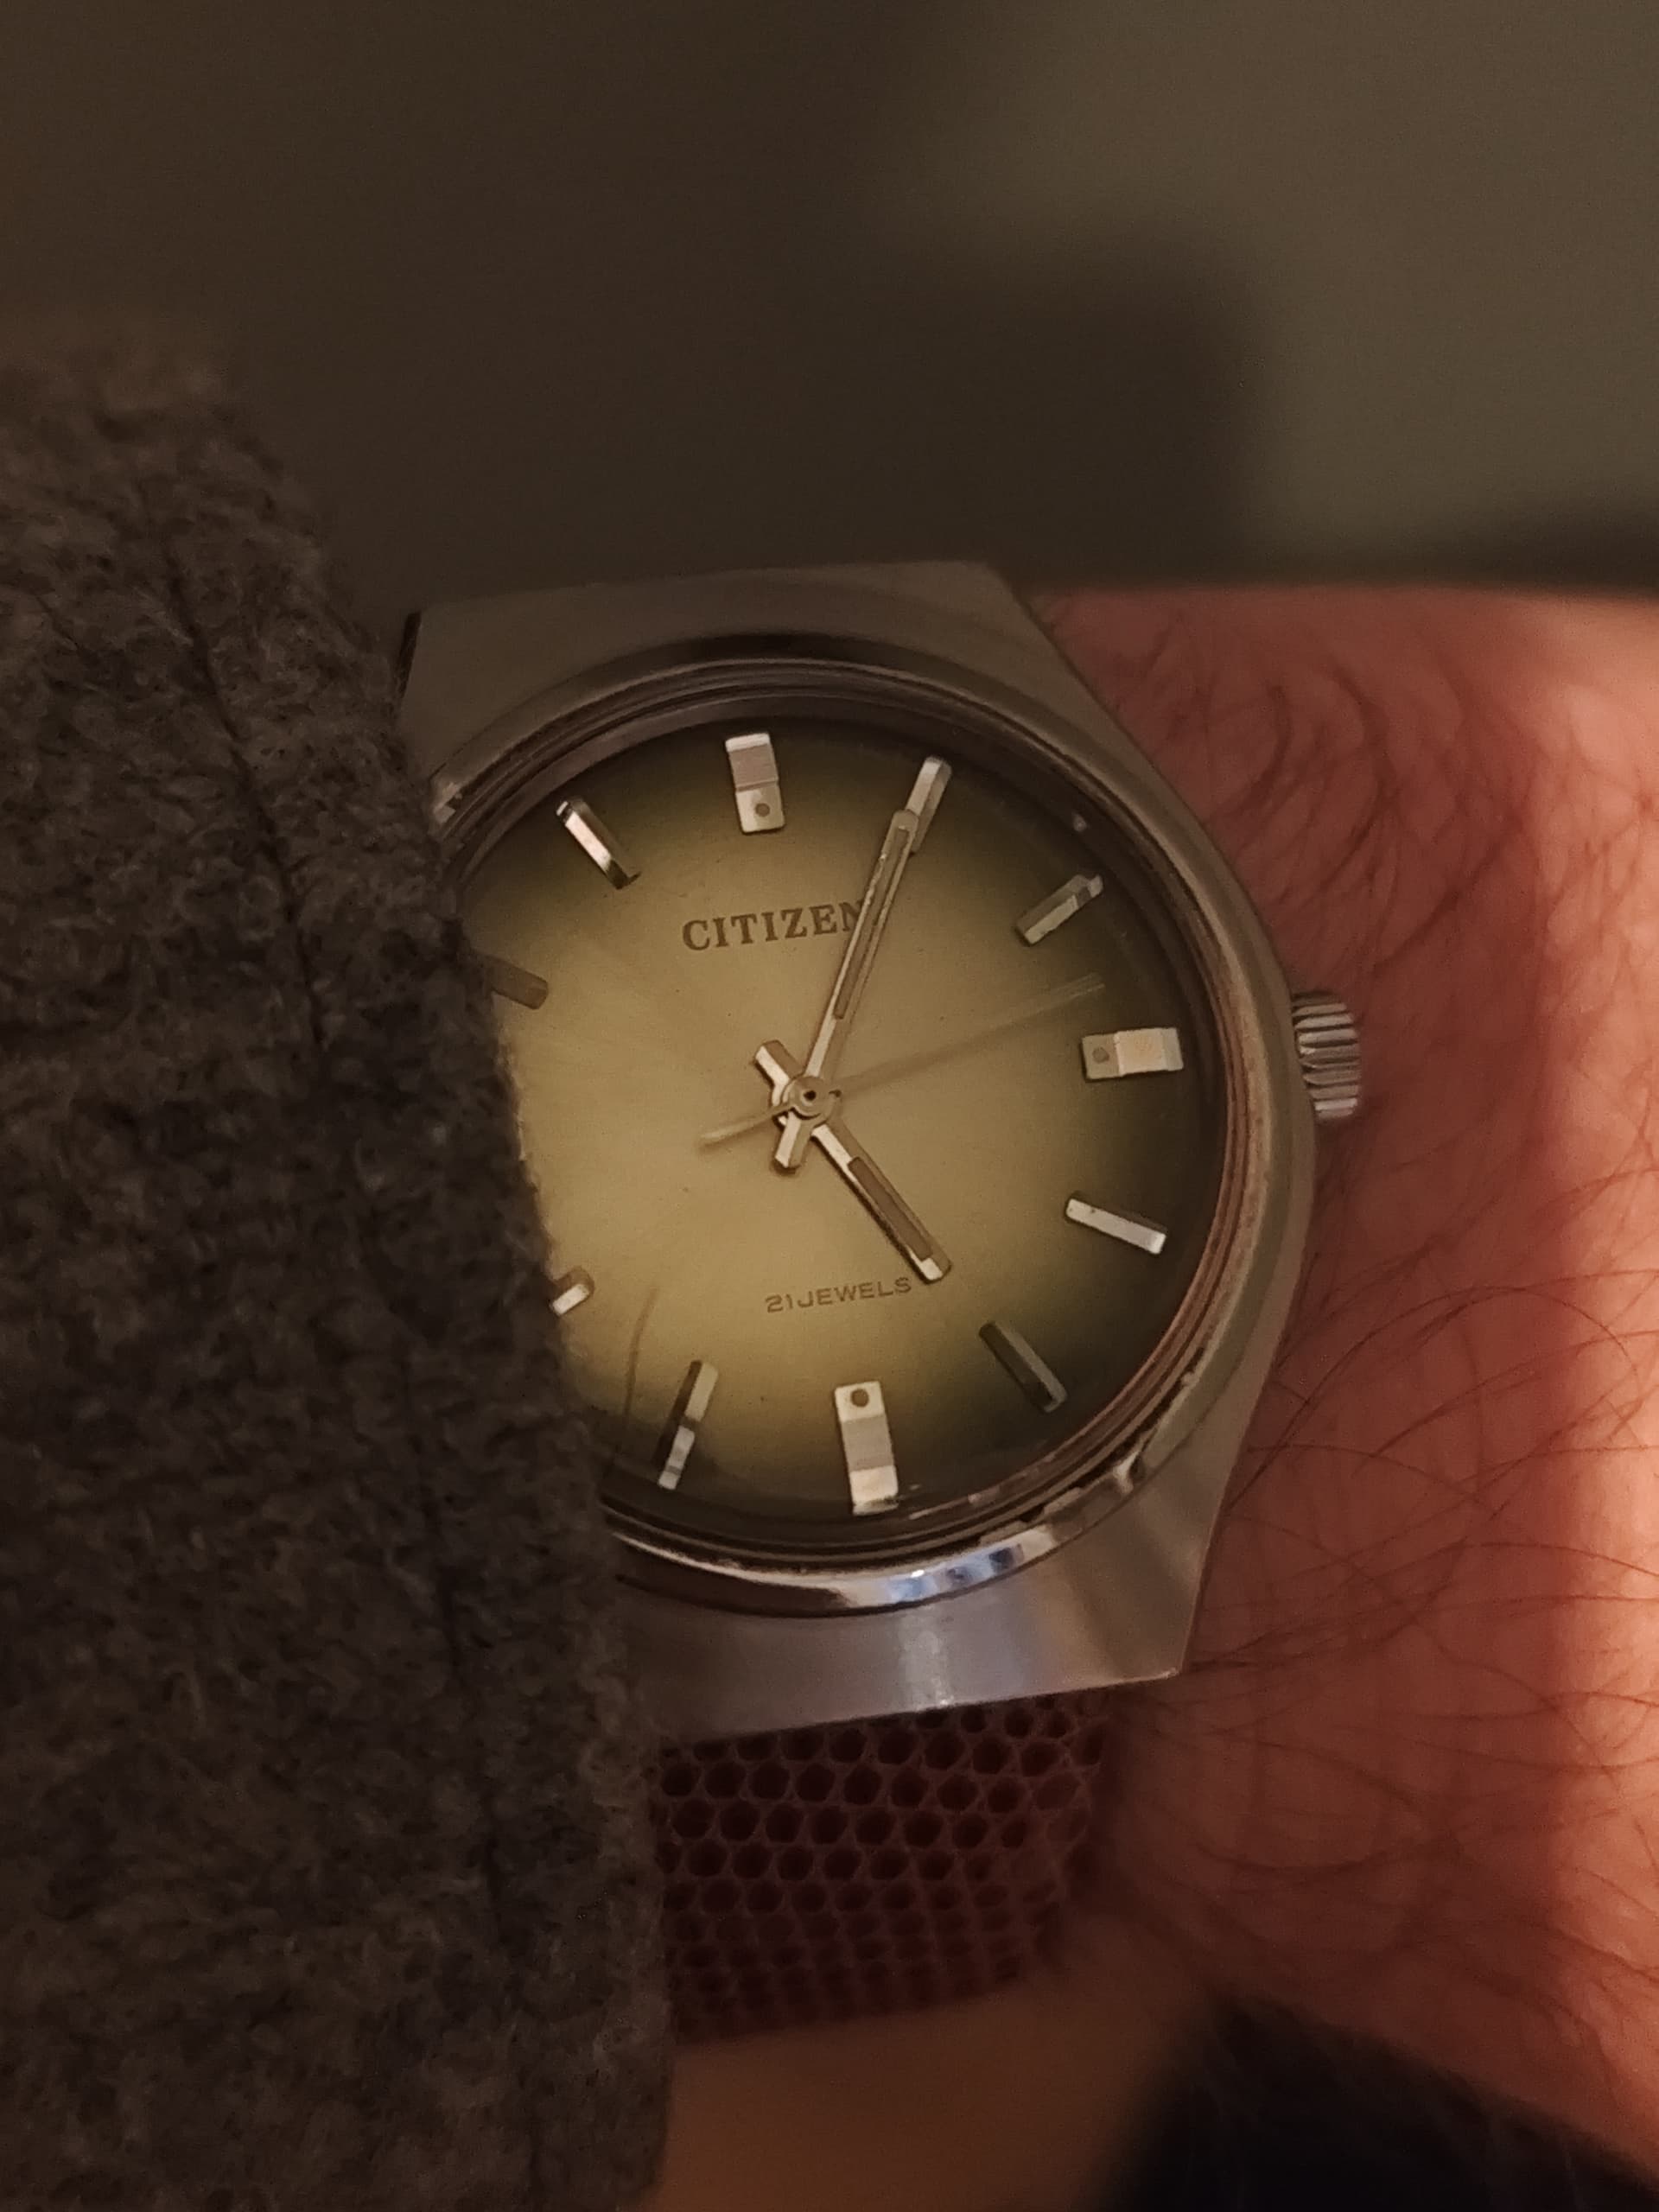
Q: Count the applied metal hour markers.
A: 11